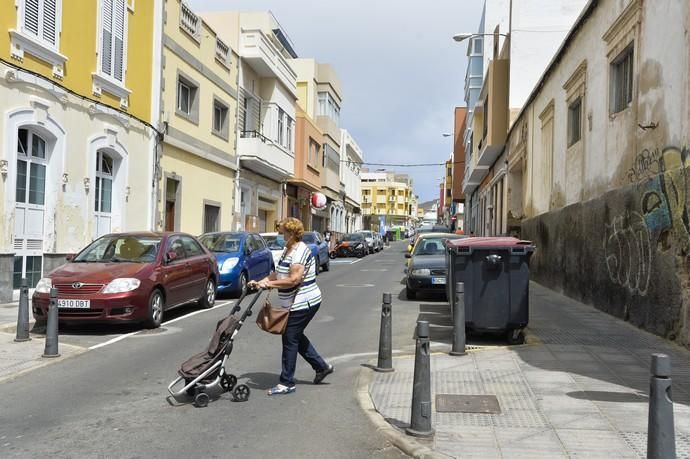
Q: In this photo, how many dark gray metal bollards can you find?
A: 6